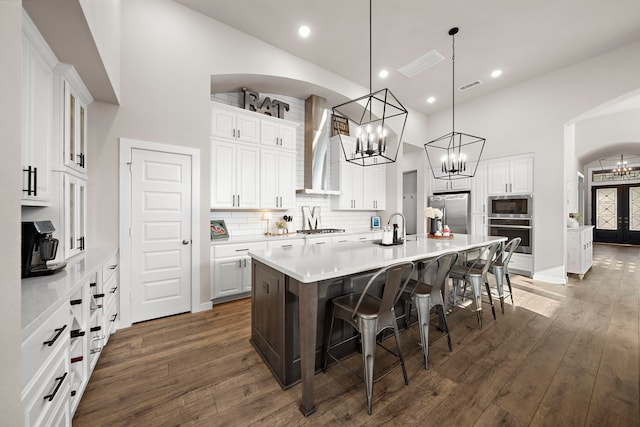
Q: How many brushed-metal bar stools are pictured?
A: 4